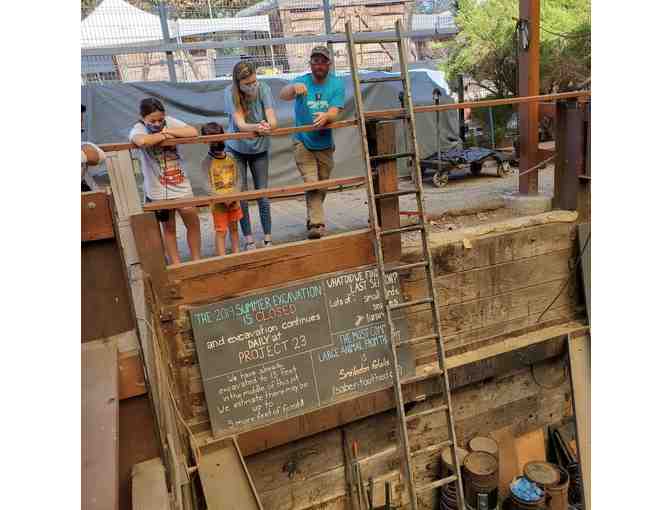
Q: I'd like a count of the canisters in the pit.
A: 5